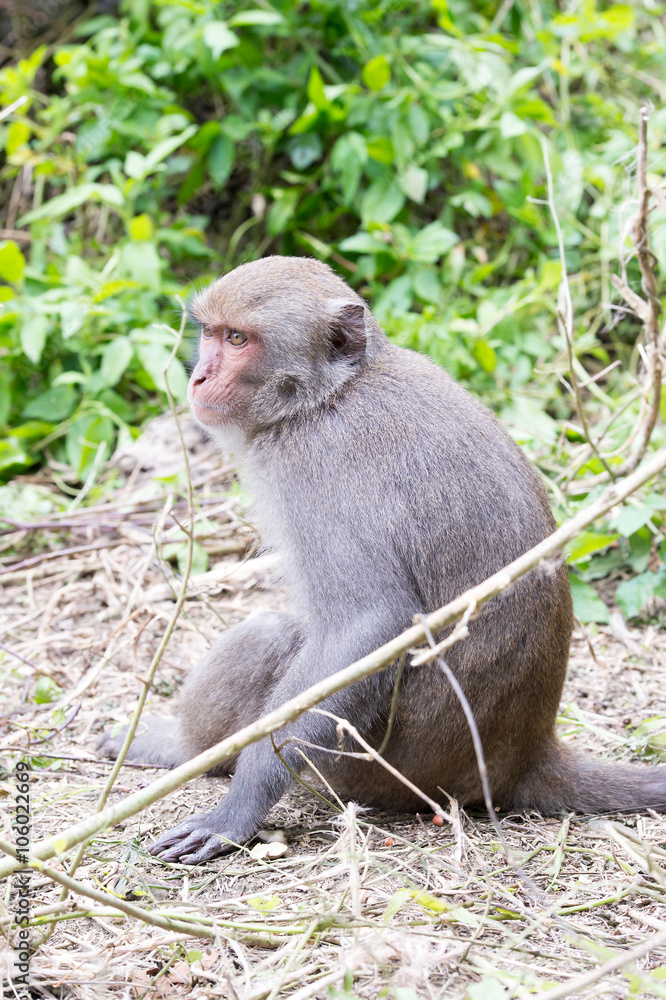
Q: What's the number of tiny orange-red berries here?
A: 2